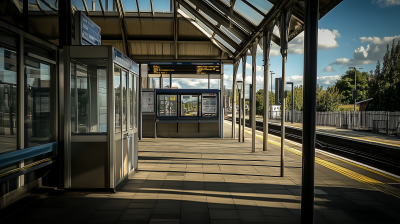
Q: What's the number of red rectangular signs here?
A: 0